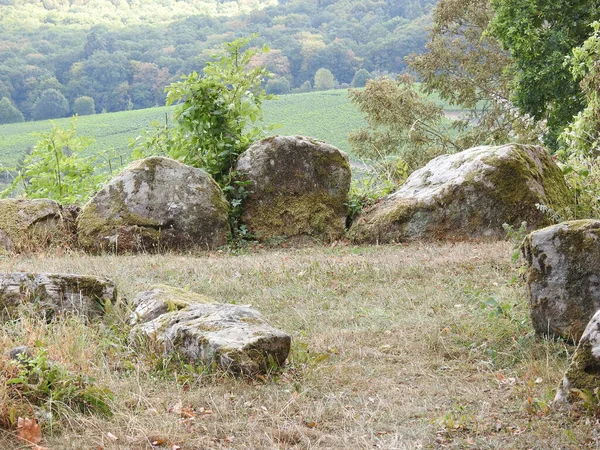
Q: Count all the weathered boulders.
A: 8